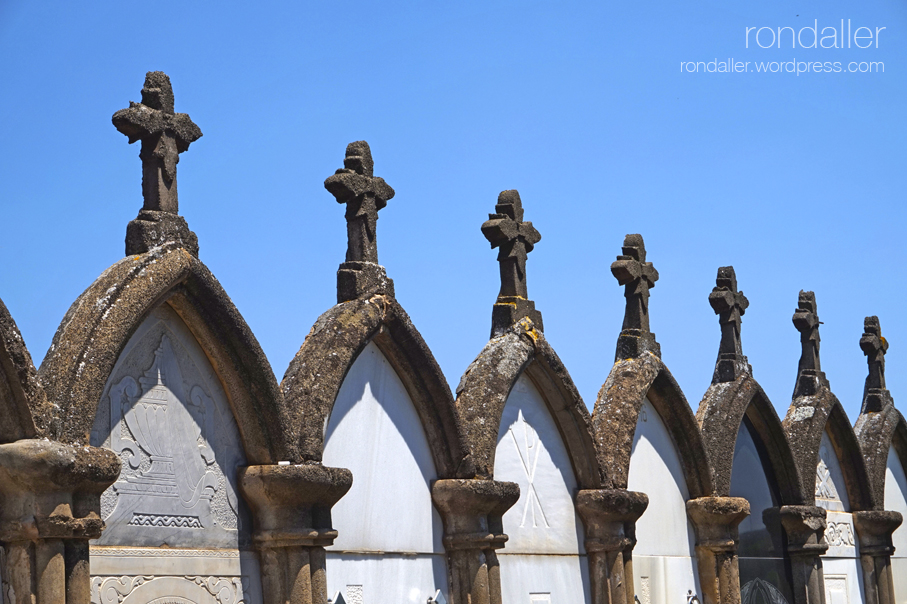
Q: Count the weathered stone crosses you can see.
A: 7